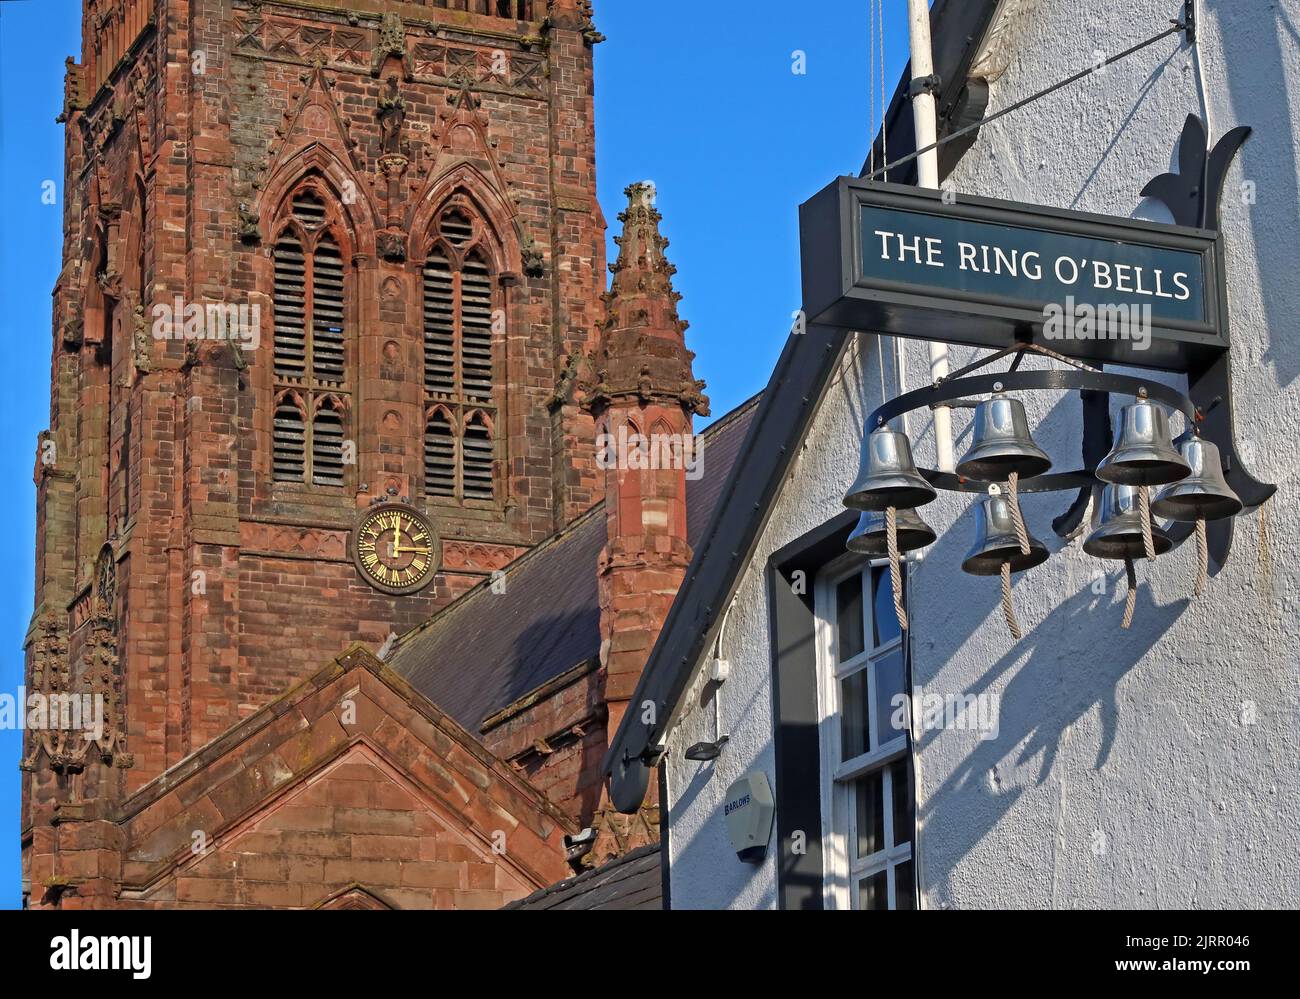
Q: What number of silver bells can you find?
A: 7